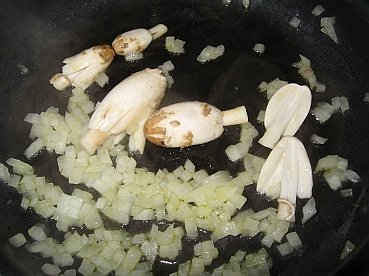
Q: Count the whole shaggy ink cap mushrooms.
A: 4